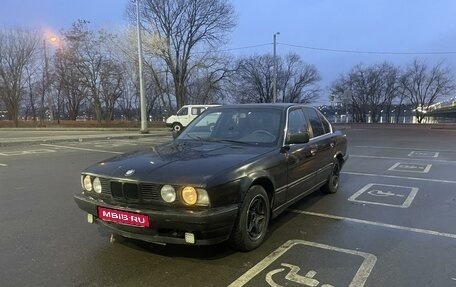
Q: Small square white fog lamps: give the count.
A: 2